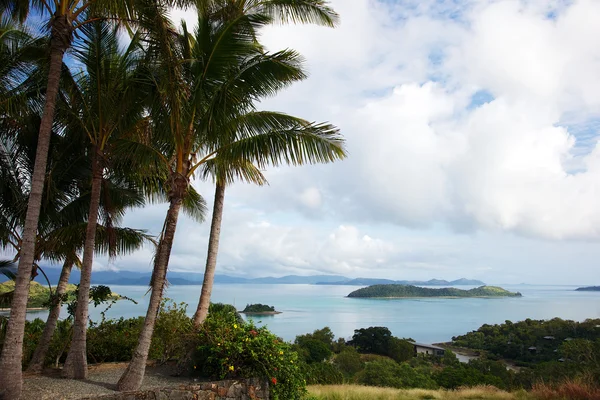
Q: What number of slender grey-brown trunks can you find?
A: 5